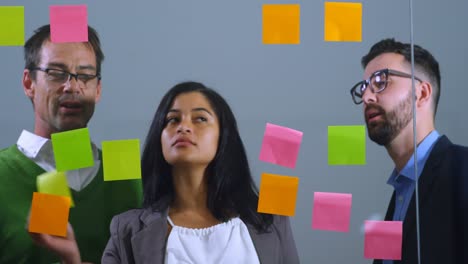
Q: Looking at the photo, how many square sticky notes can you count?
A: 13